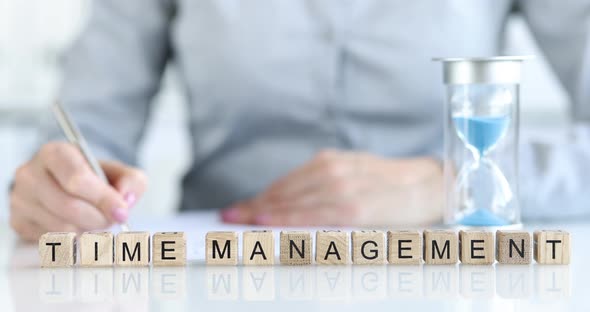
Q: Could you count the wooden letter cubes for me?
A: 14